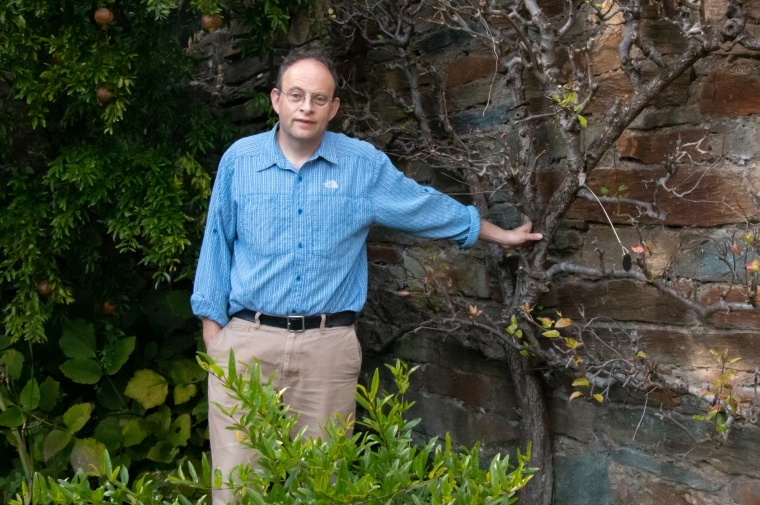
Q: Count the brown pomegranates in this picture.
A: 5